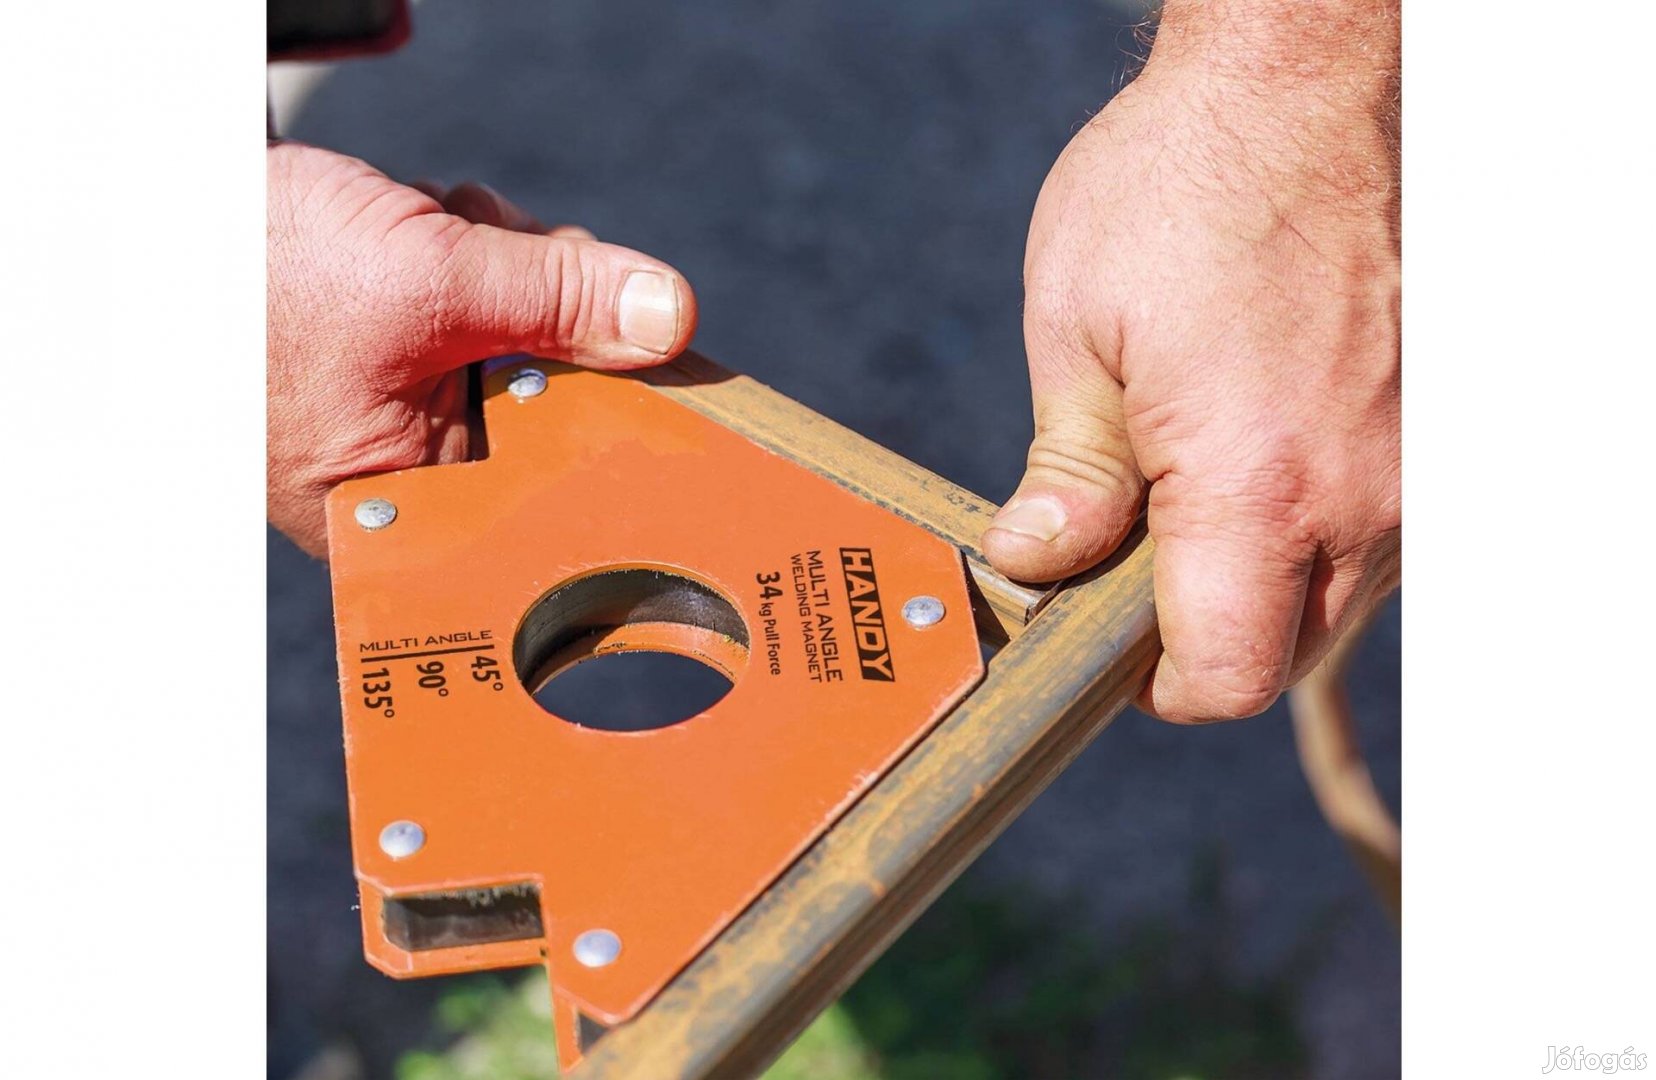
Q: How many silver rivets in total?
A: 5